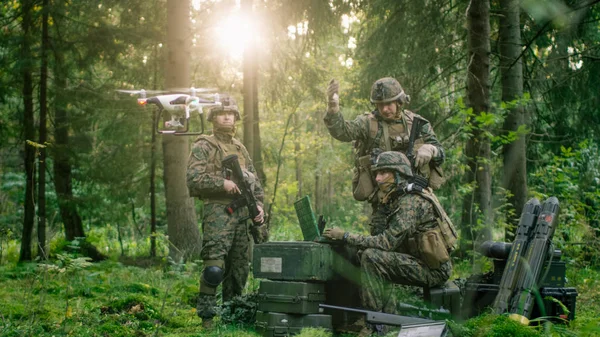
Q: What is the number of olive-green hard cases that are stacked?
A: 3